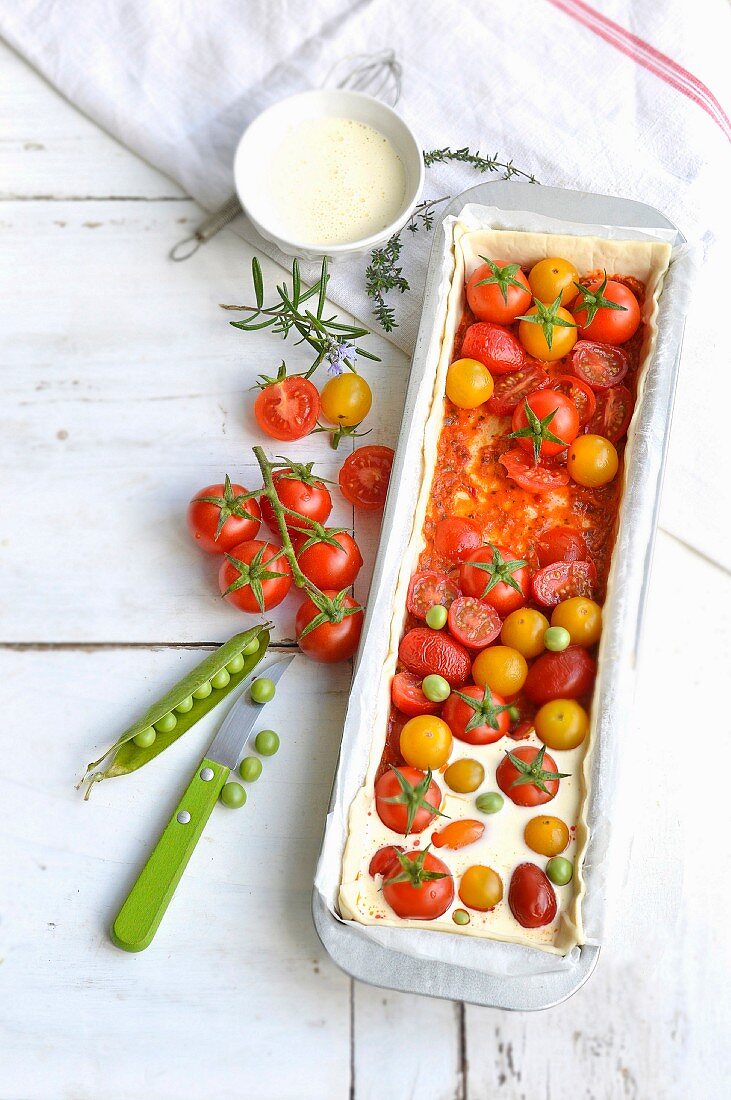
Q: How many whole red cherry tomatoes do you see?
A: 13